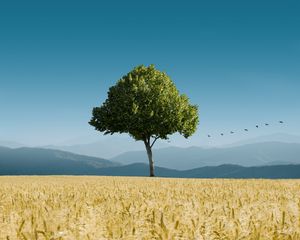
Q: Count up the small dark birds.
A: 7